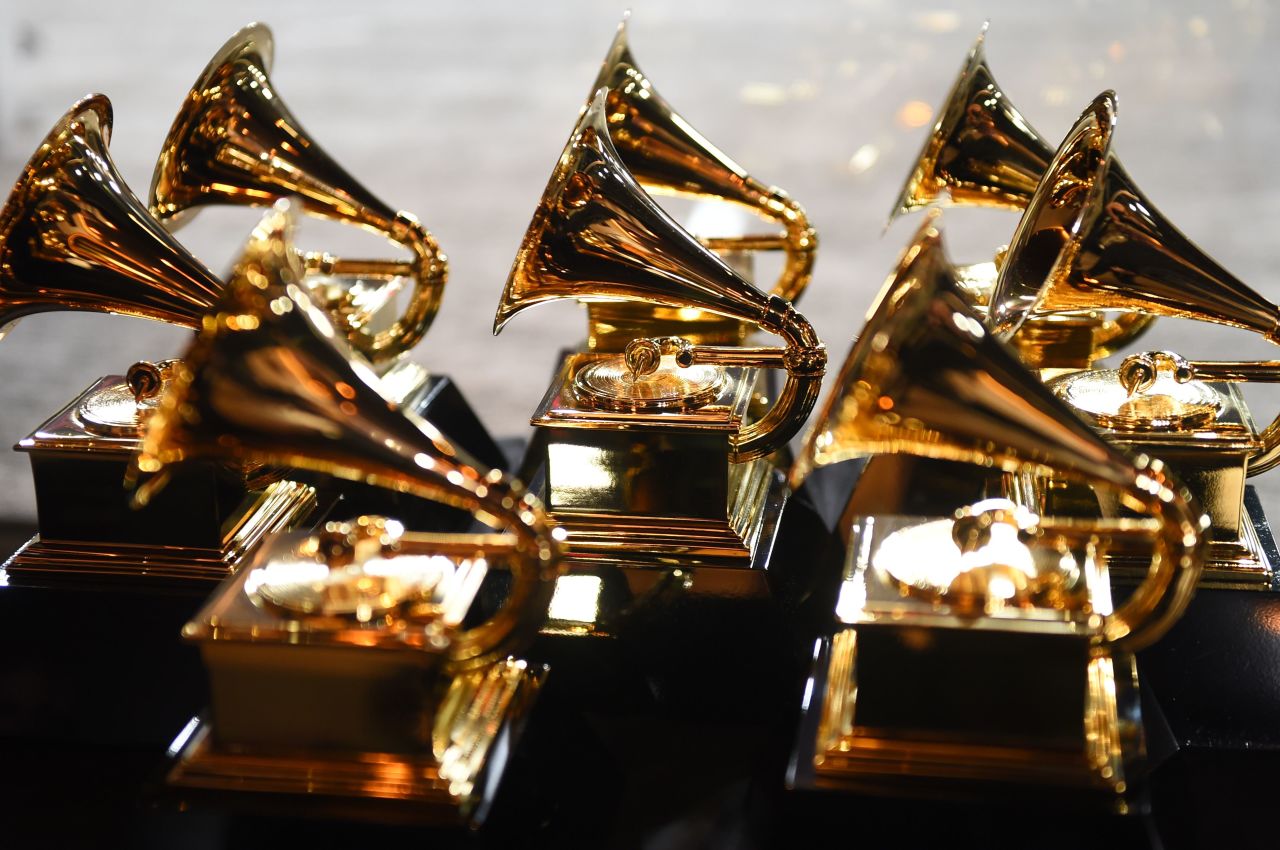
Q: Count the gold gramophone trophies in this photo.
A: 8